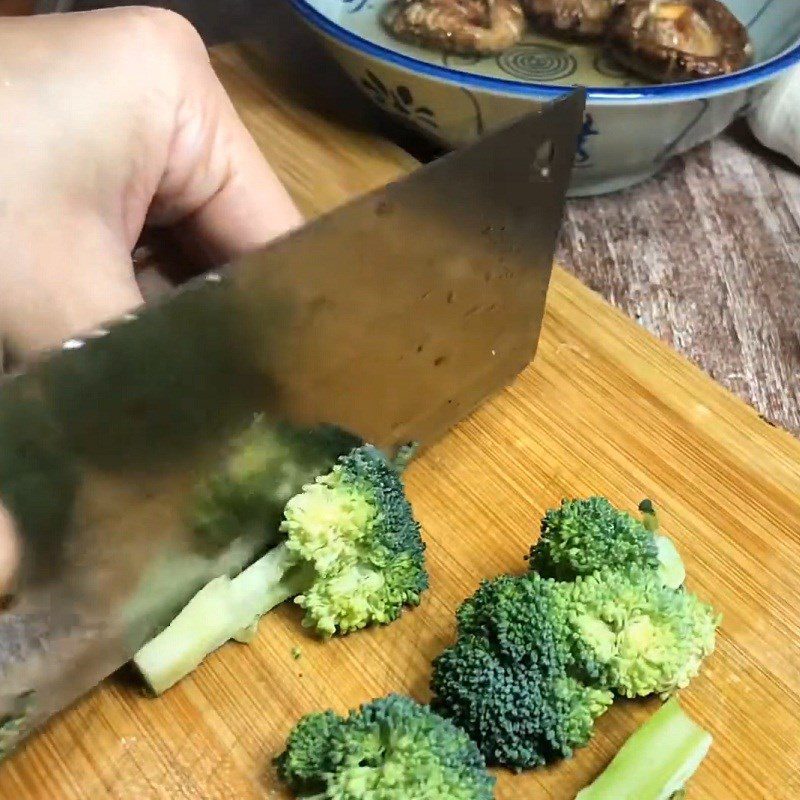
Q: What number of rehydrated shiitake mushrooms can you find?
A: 3